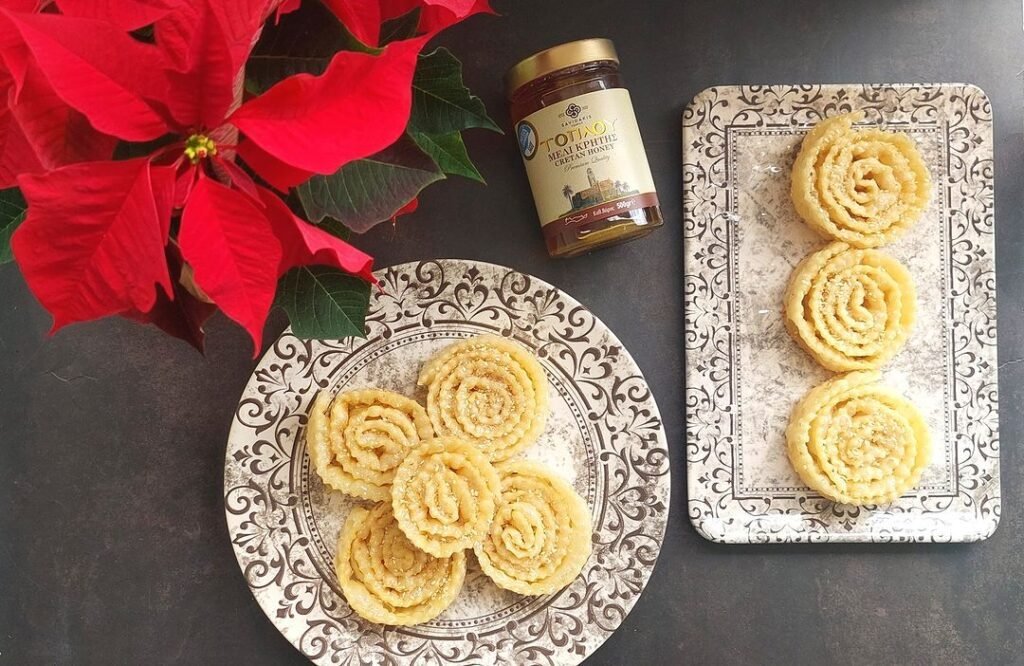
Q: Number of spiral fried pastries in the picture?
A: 8